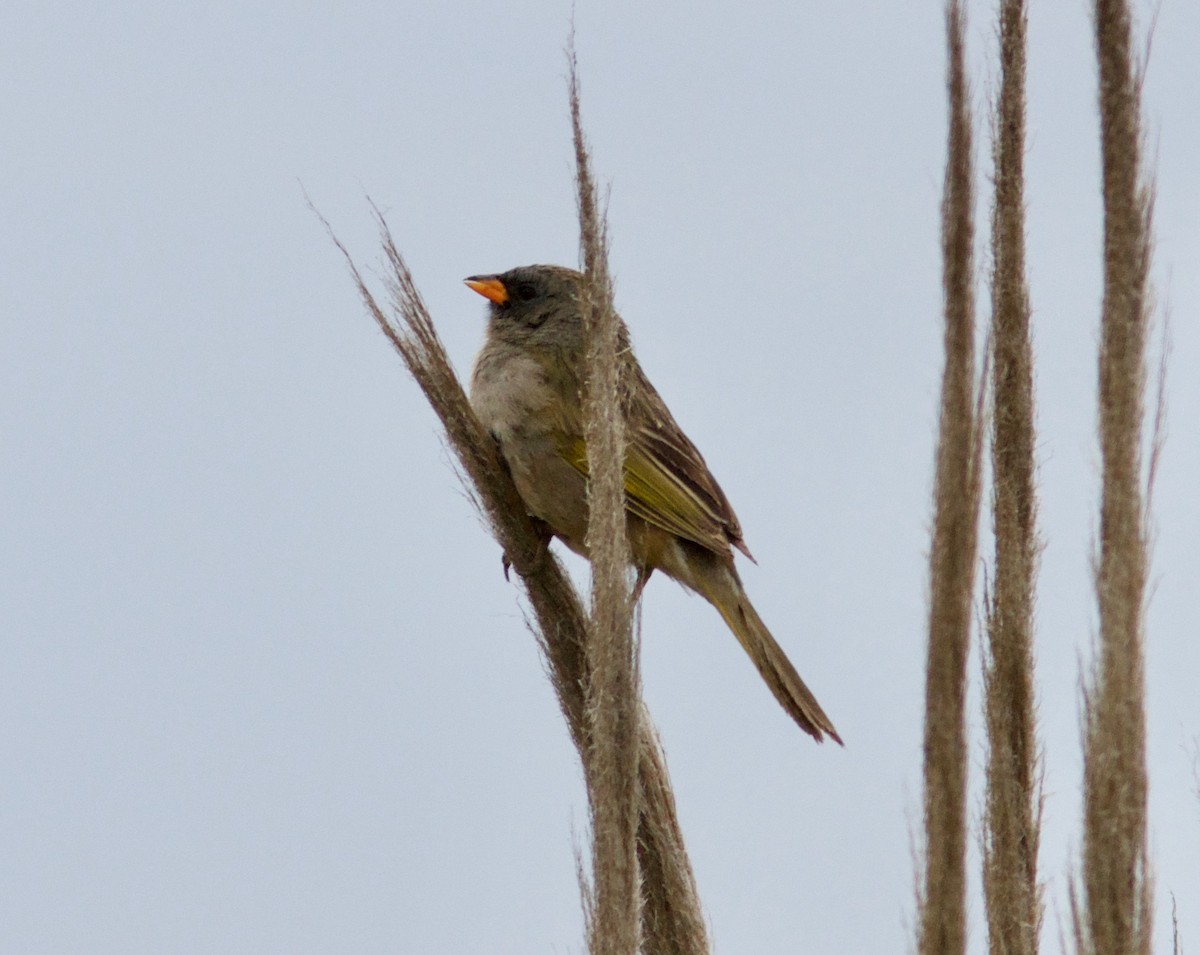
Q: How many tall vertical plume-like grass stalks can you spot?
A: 5